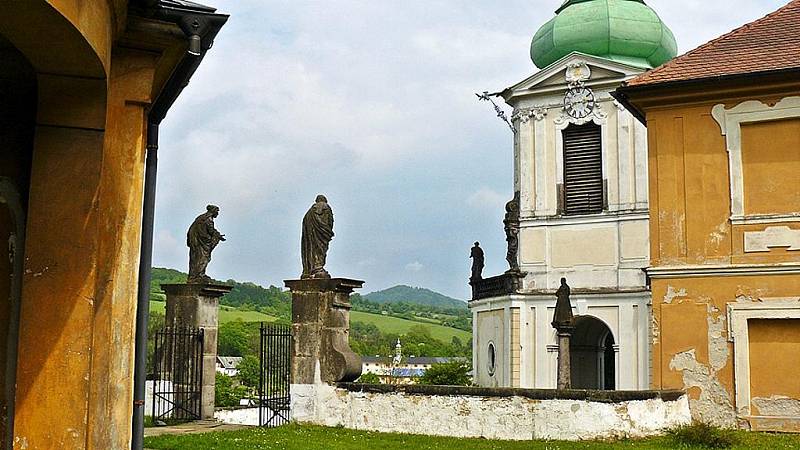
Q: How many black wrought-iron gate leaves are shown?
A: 2